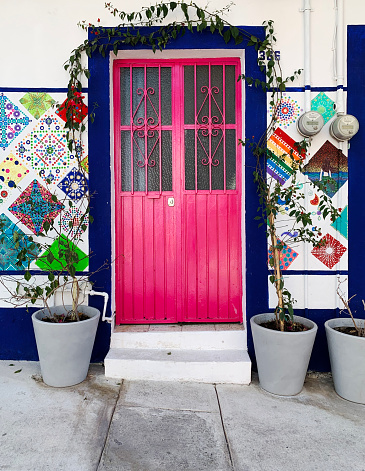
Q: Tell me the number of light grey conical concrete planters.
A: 3